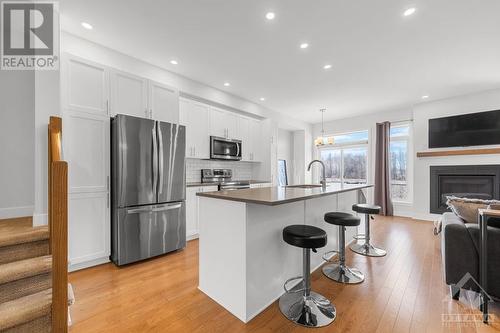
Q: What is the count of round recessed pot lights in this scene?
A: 9